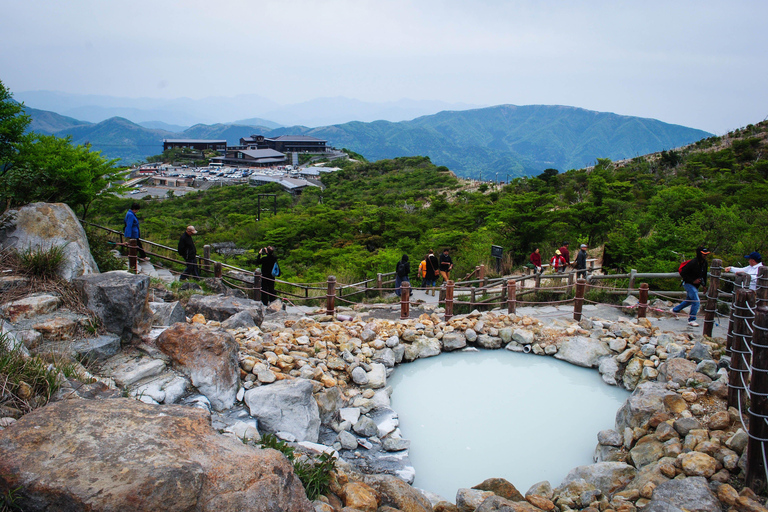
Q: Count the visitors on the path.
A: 13